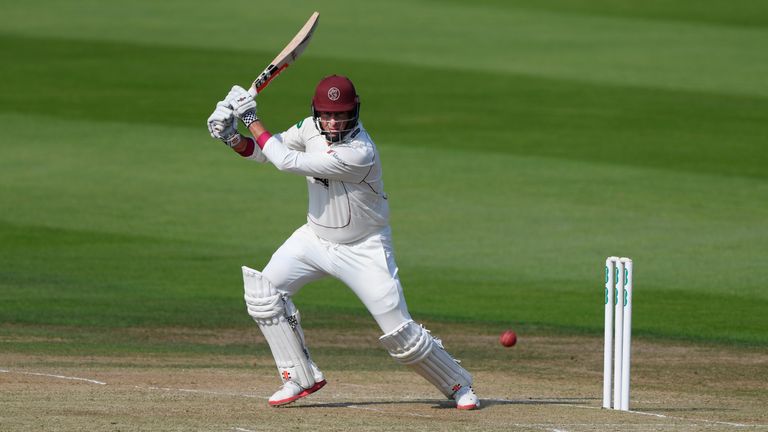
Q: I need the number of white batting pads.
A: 2